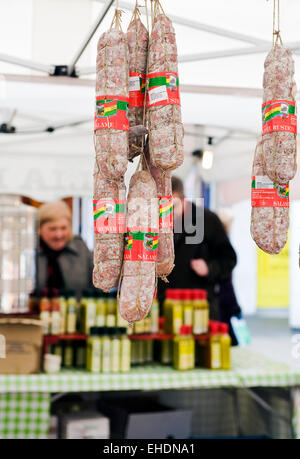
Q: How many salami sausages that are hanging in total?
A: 8